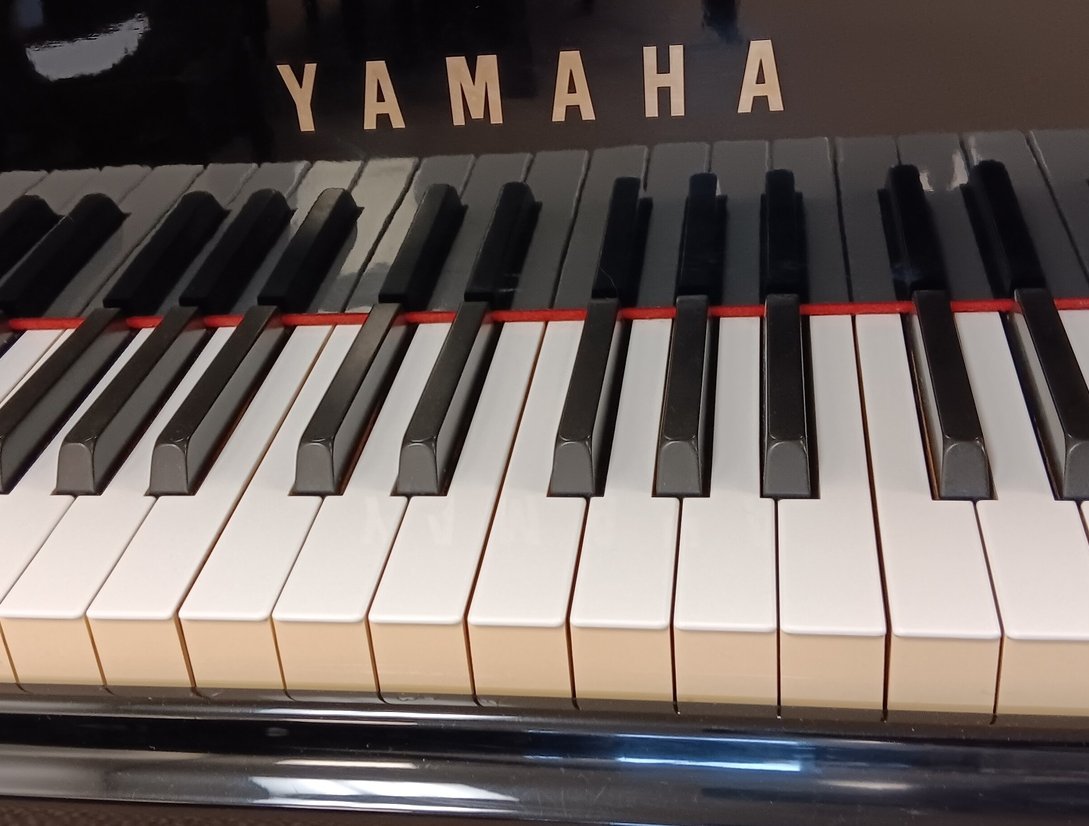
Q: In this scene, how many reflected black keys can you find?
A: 12